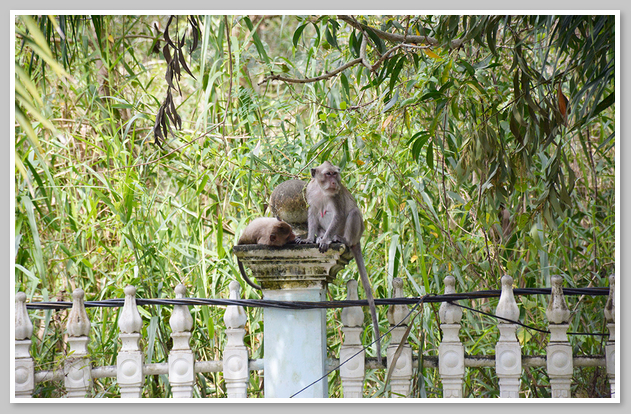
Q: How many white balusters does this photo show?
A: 11